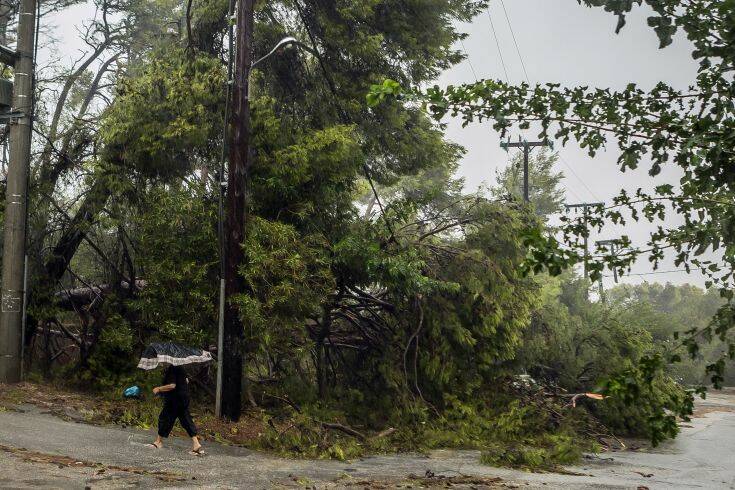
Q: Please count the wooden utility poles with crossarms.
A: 3